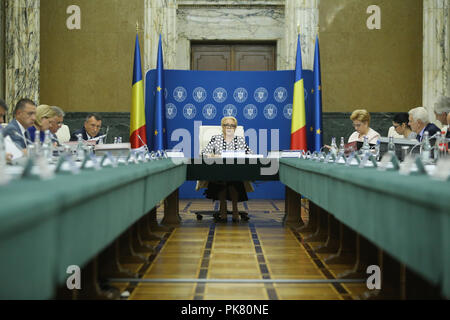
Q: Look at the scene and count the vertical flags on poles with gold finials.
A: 4